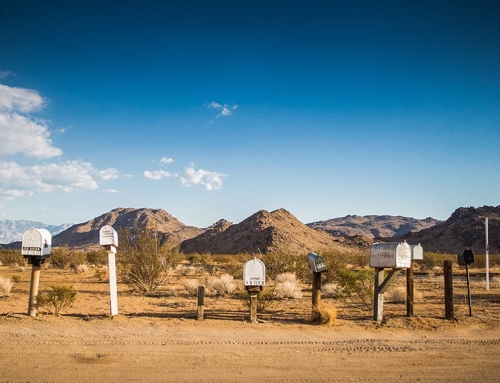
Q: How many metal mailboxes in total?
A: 7